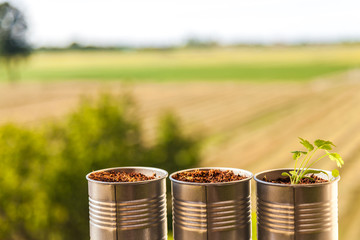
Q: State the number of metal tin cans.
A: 3